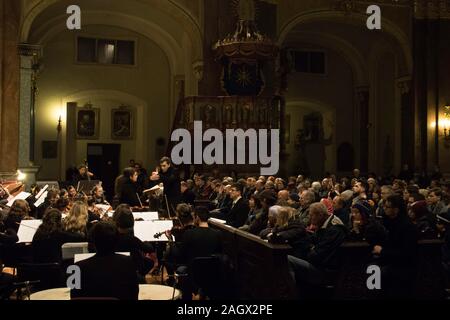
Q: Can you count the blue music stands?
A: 0